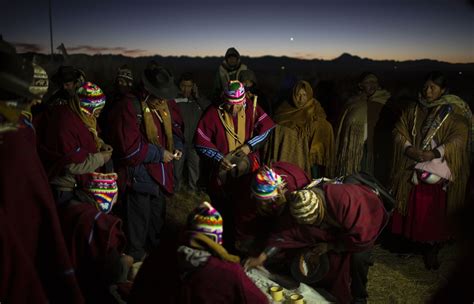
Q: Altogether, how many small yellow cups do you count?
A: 2